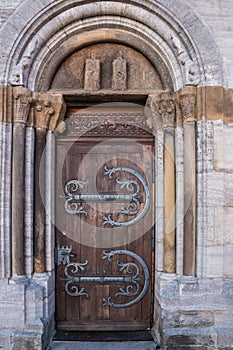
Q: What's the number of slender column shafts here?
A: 4